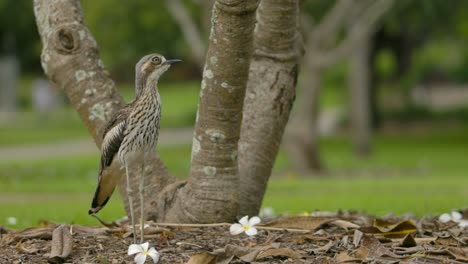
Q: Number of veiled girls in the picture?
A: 0